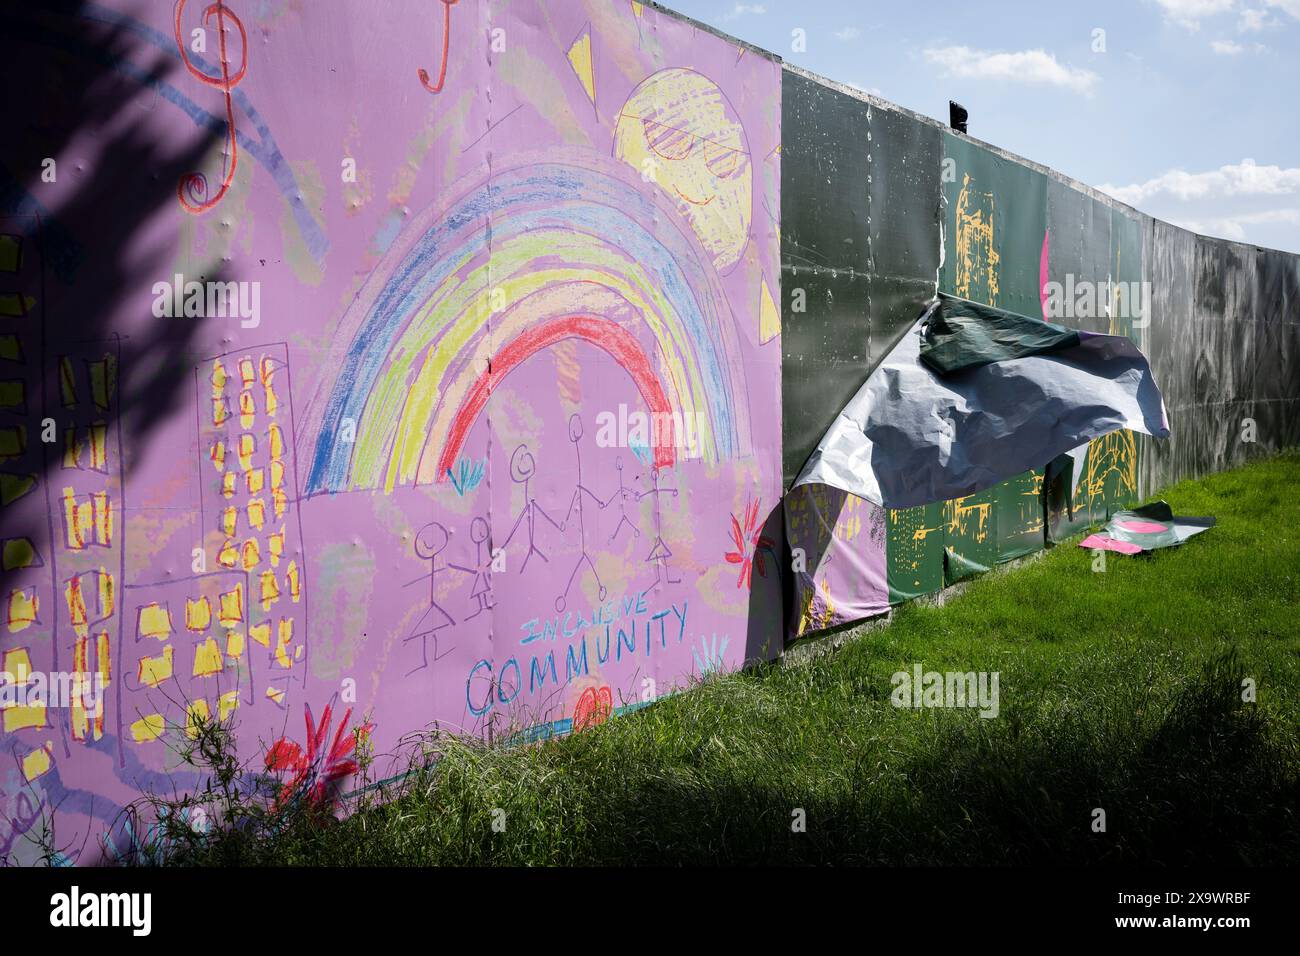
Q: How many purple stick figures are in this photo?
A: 6